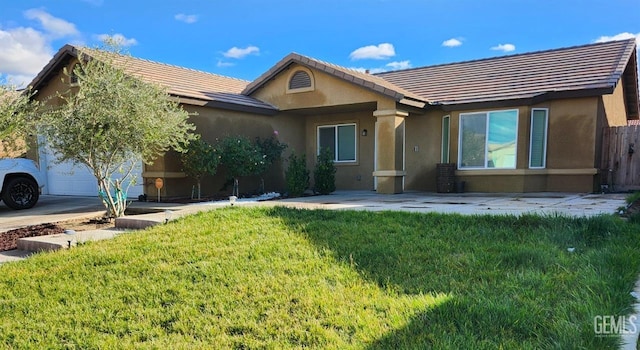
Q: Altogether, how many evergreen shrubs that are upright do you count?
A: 2